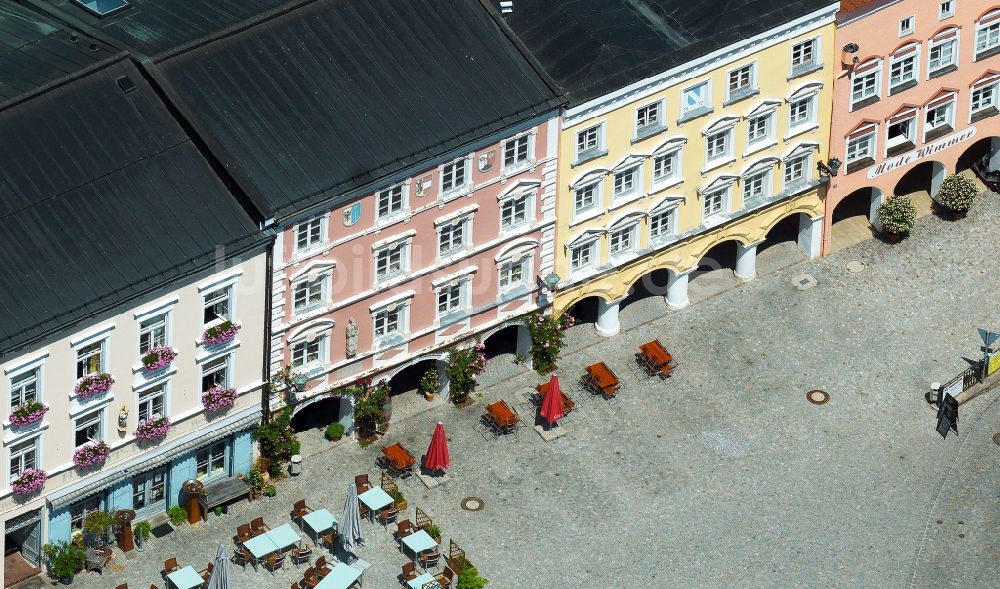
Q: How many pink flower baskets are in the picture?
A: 8